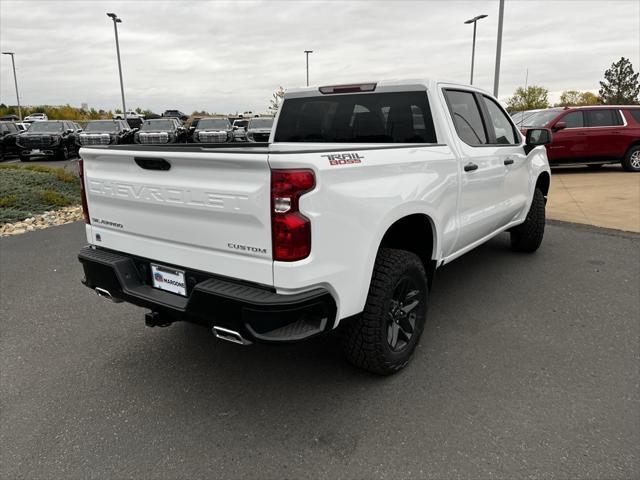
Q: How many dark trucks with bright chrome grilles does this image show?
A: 3